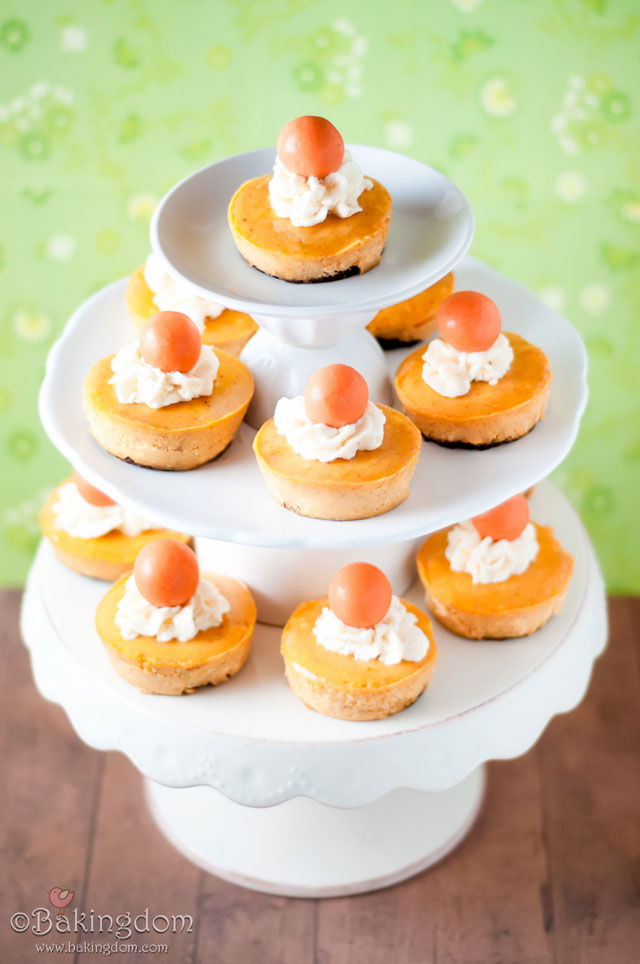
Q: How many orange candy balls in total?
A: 8